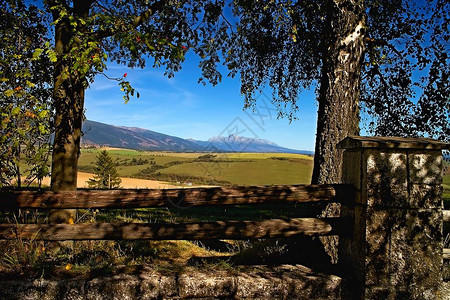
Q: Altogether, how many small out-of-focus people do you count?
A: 0